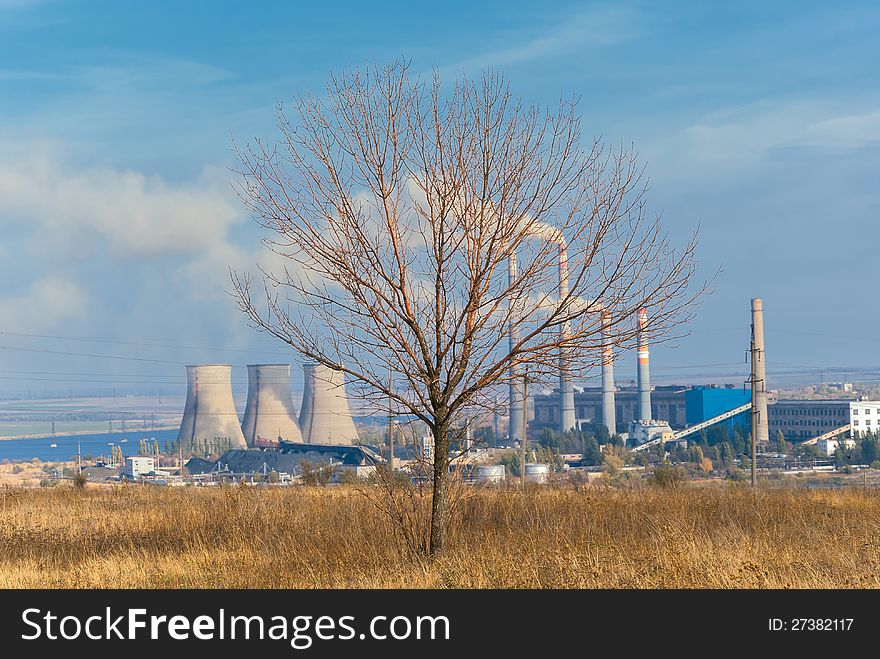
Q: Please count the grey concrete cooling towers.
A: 3